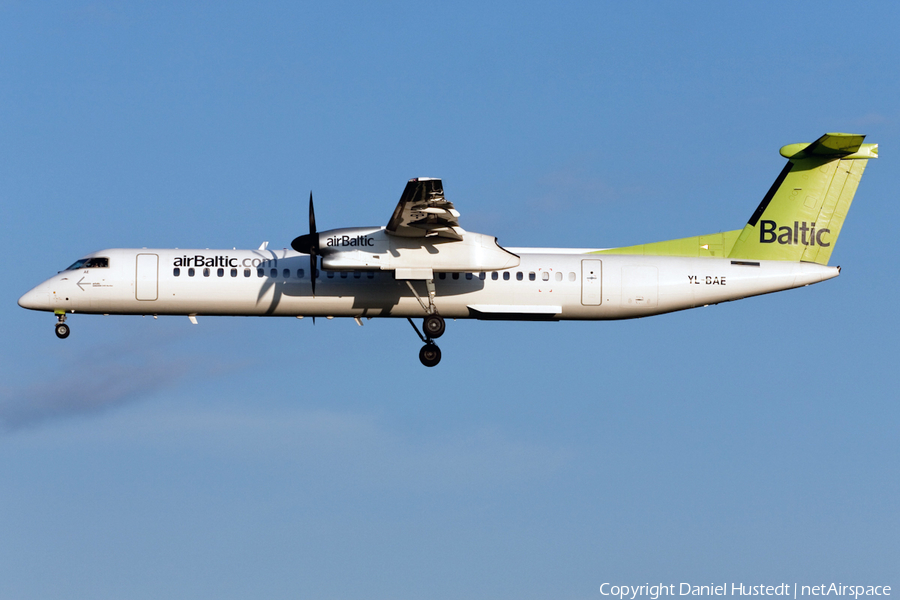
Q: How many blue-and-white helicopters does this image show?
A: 0